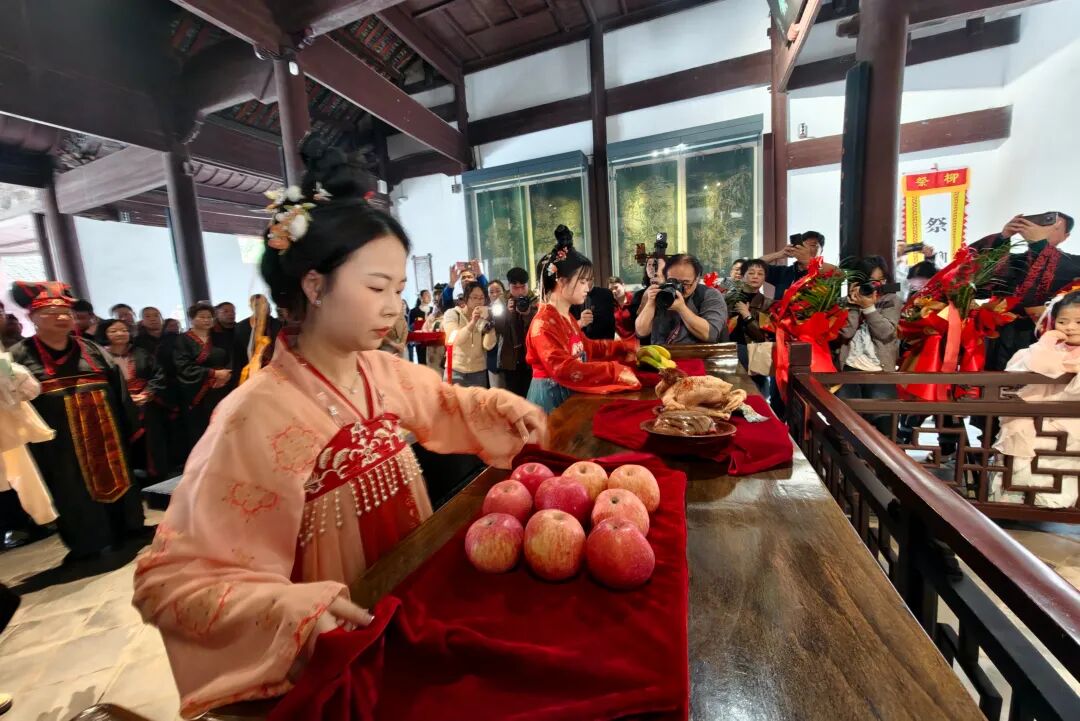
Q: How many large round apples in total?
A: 9